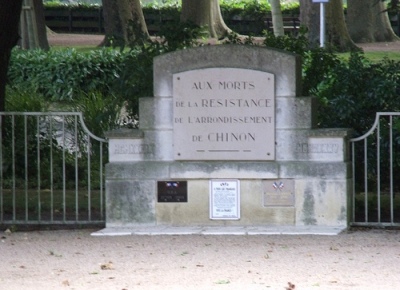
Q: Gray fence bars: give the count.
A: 13